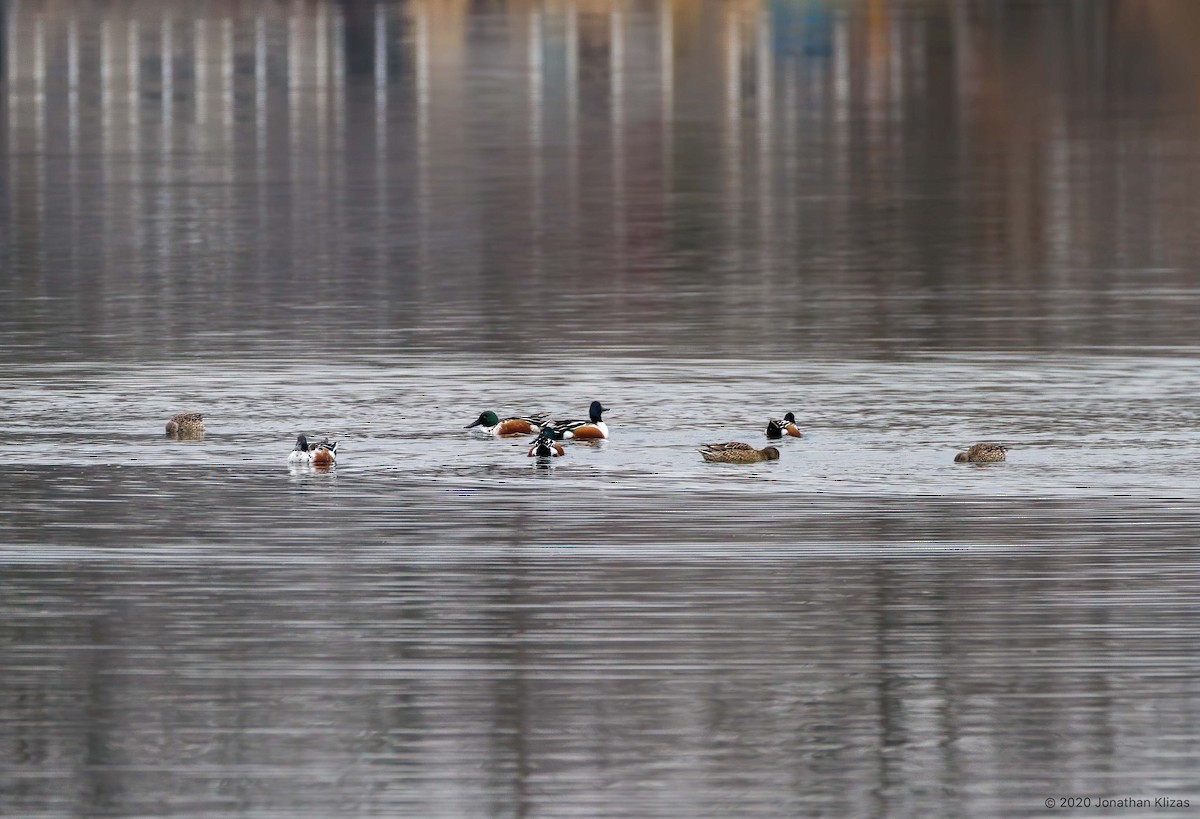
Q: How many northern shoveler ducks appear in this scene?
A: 8